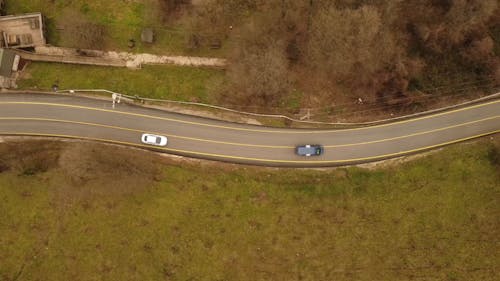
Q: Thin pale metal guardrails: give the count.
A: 1